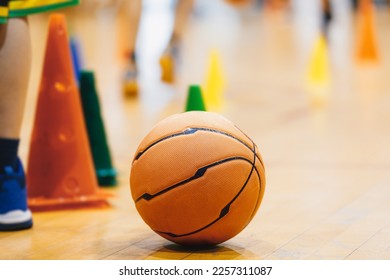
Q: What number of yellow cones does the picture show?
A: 2